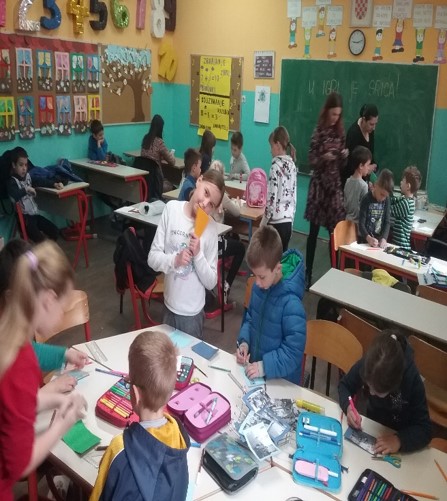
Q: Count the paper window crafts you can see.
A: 12